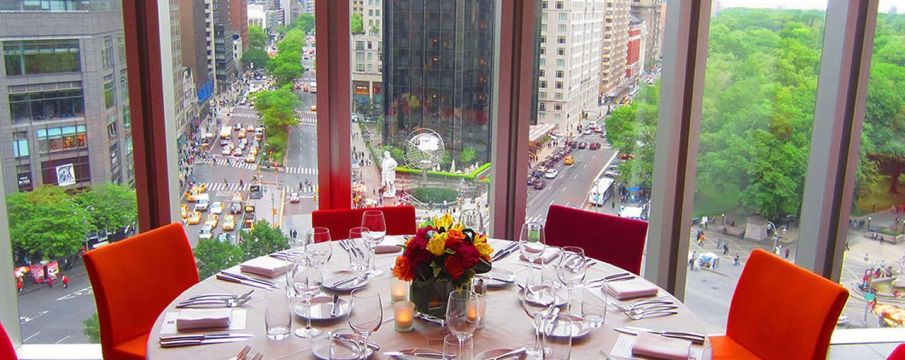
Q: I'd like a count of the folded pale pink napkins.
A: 6